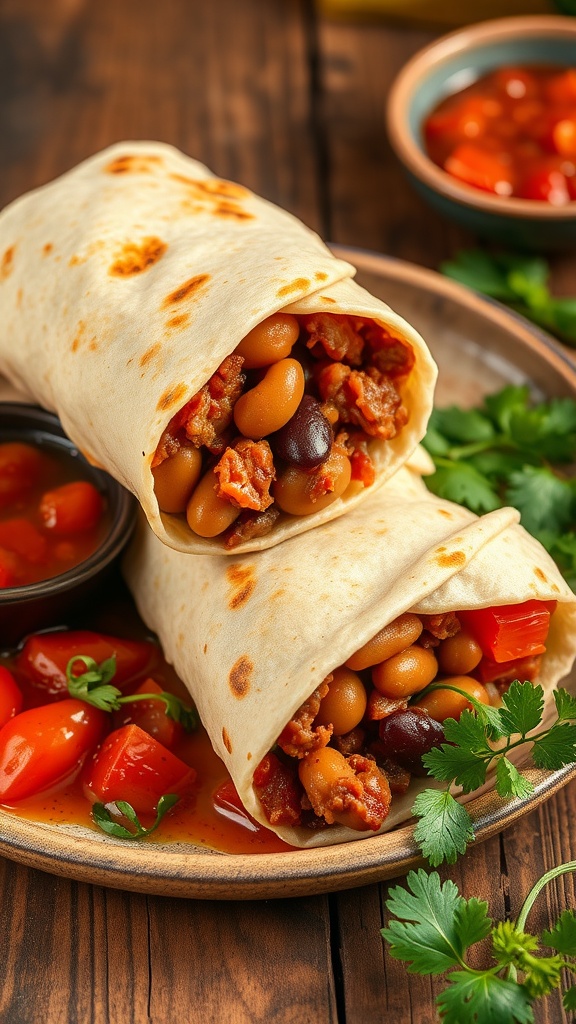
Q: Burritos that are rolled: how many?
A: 2